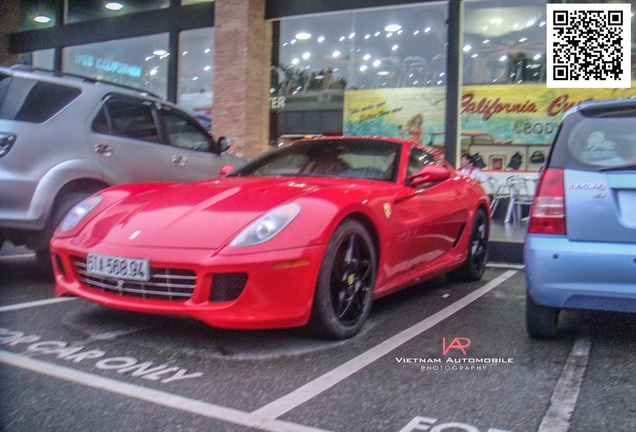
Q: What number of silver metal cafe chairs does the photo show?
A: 2